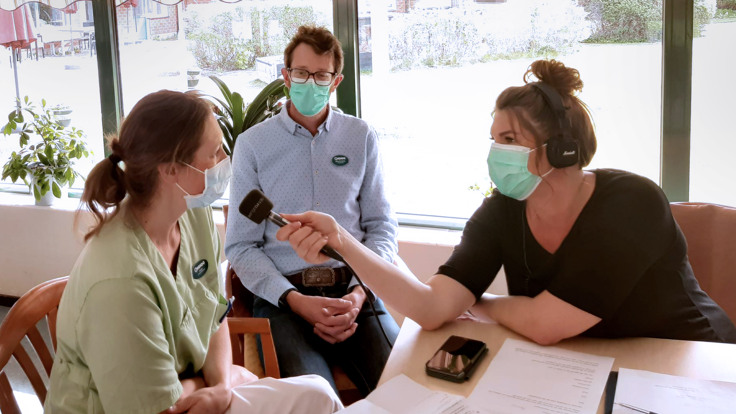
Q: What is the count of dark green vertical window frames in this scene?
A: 3